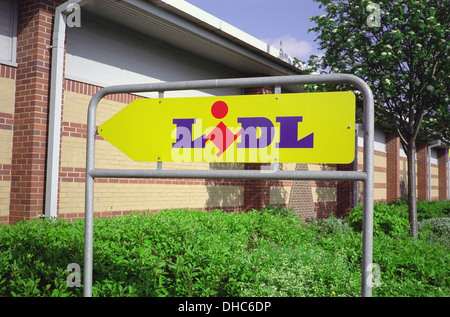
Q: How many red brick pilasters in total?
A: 6